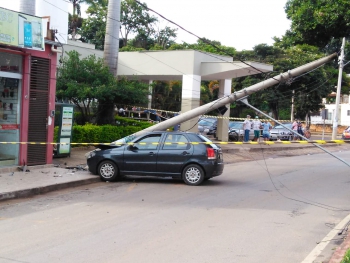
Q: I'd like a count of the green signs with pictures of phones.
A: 1